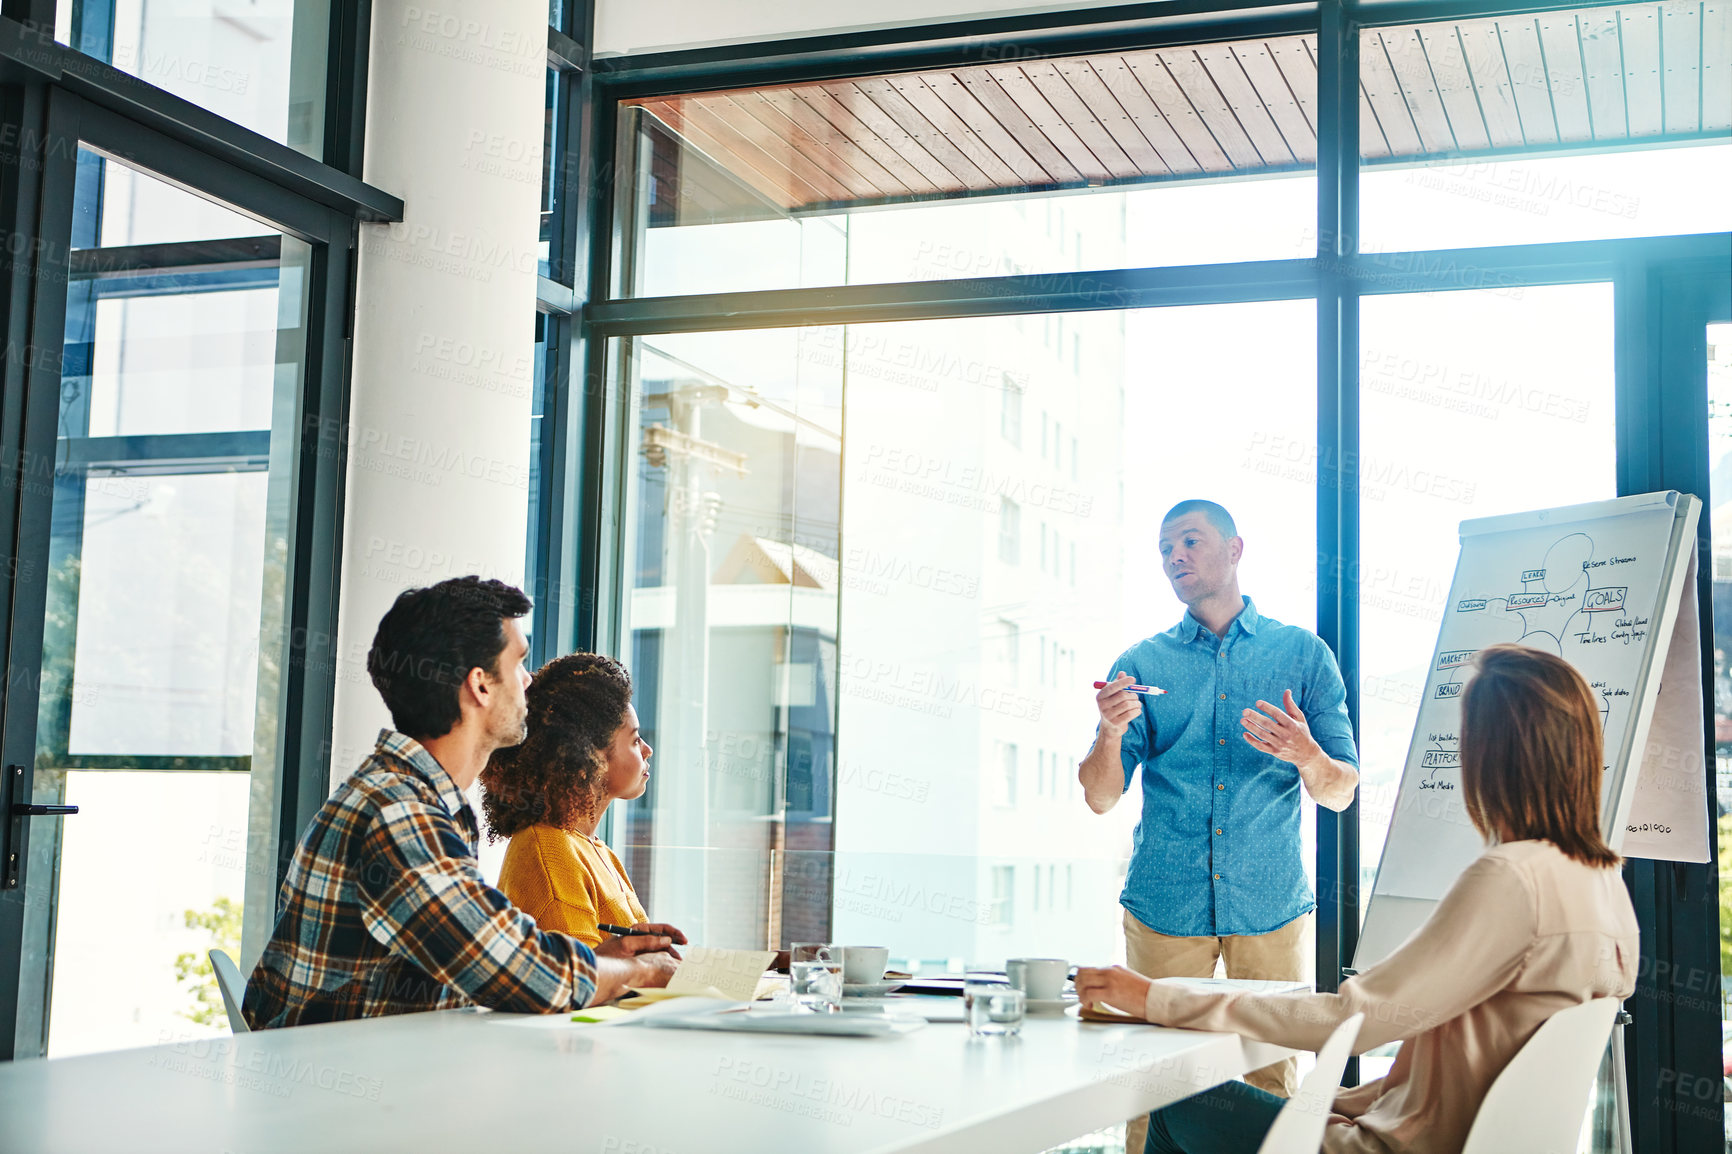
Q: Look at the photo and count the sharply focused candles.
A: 0